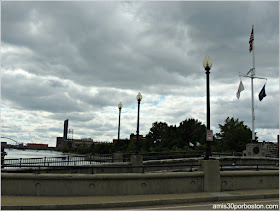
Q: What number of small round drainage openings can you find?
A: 6